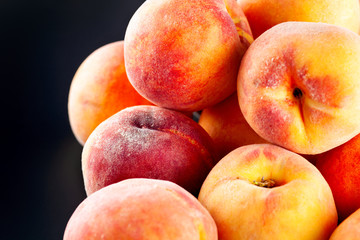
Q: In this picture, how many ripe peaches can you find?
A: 10